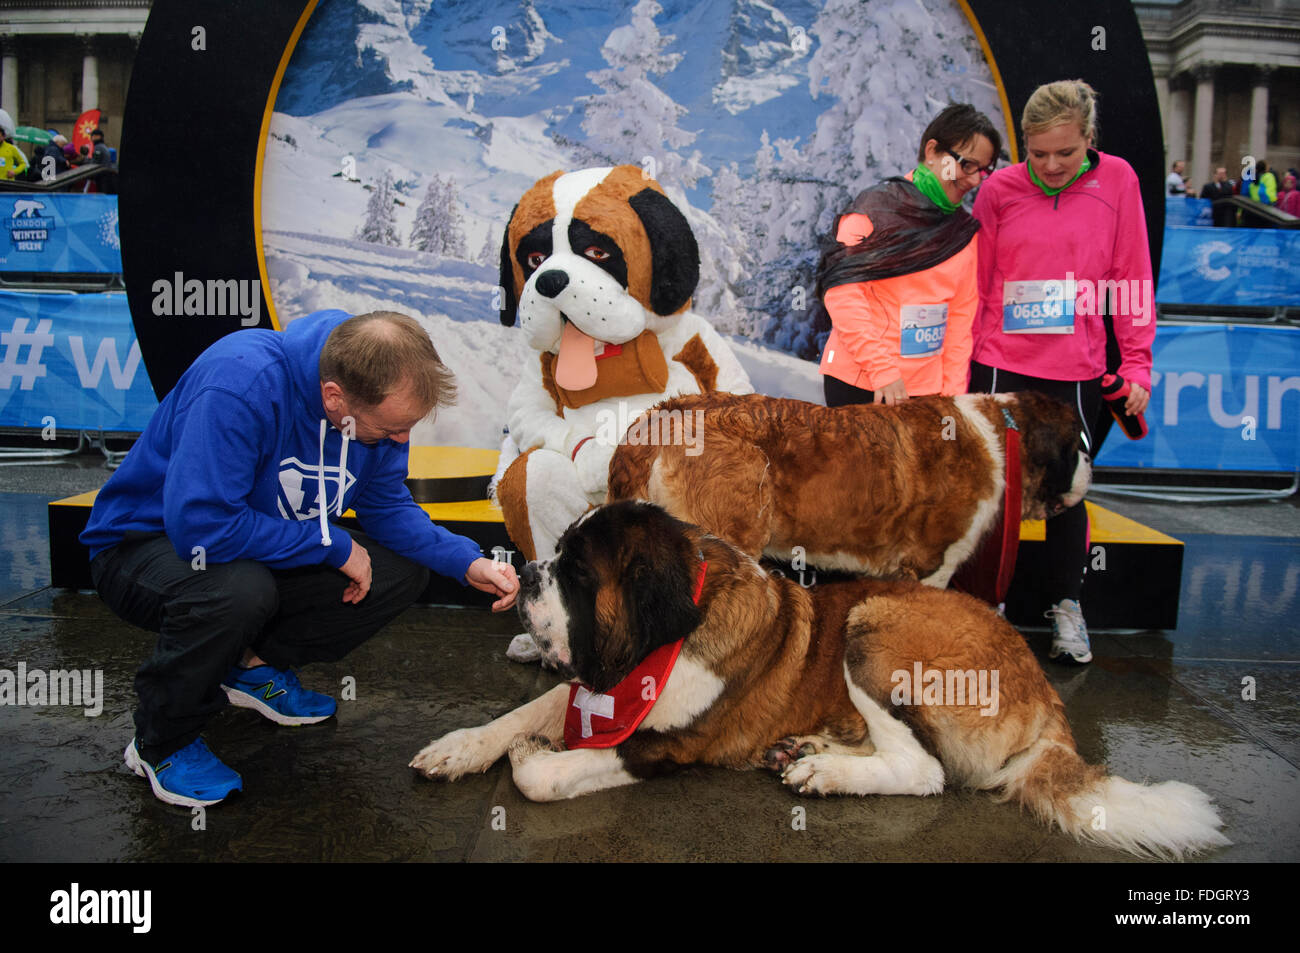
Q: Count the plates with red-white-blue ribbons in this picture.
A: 0